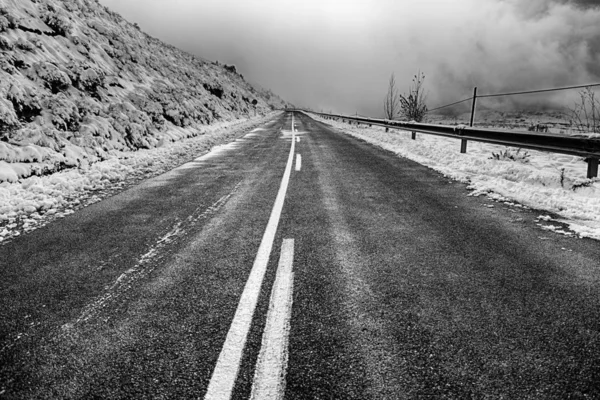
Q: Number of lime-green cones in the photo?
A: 0